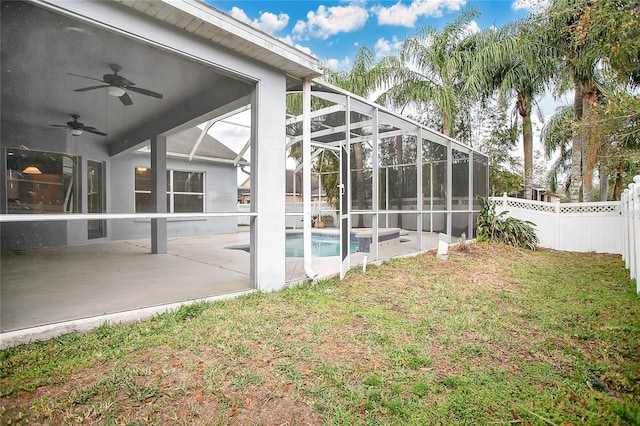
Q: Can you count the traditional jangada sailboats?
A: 0